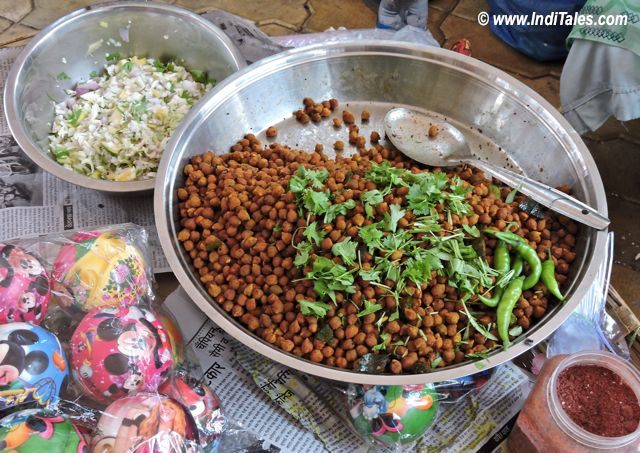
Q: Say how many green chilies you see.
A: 5